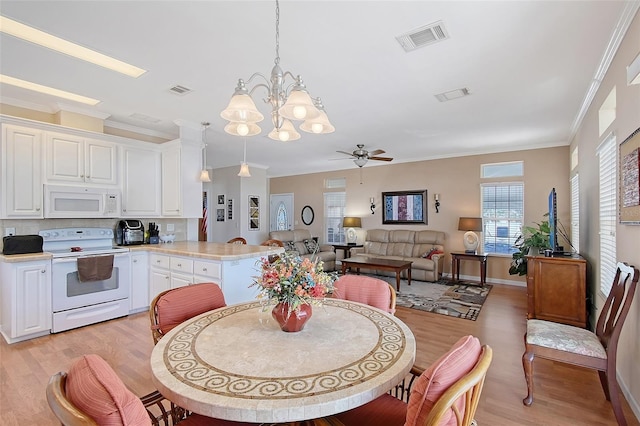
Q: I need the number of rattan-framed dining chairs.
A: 4